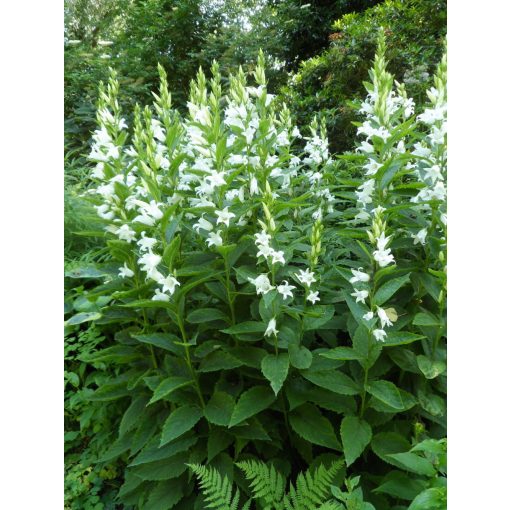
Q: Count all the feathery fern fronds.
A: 3